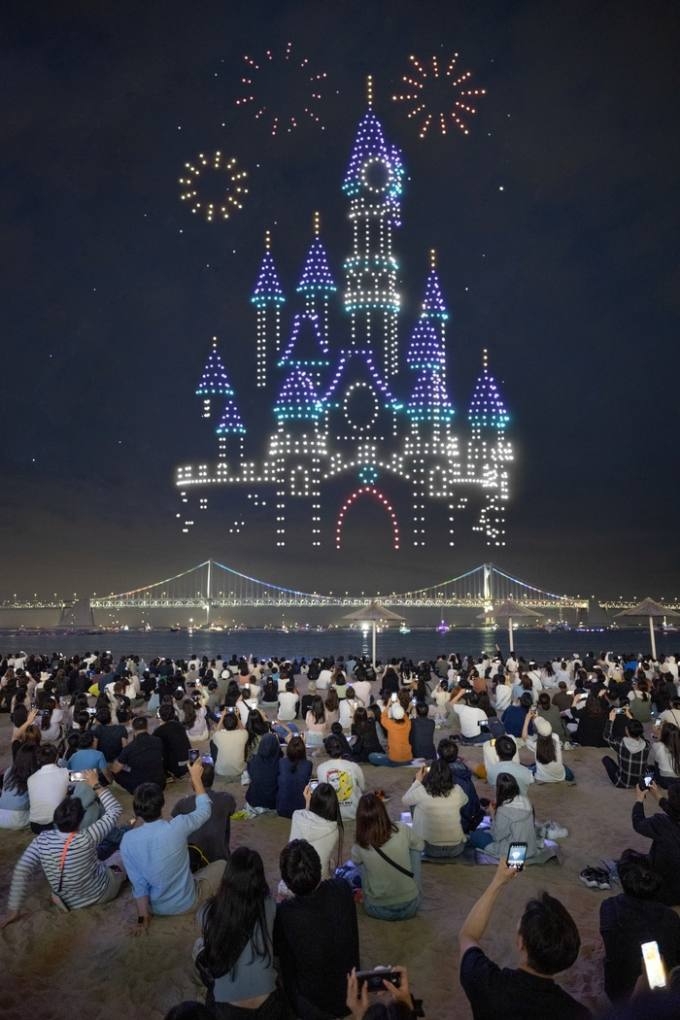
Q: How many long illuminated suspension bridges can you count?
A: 1